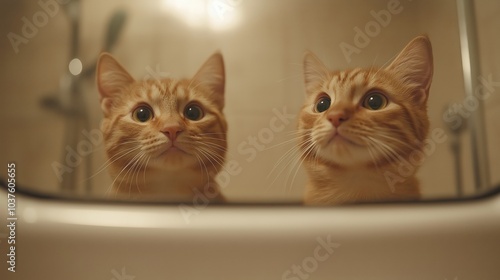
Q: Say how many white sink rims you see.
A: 1